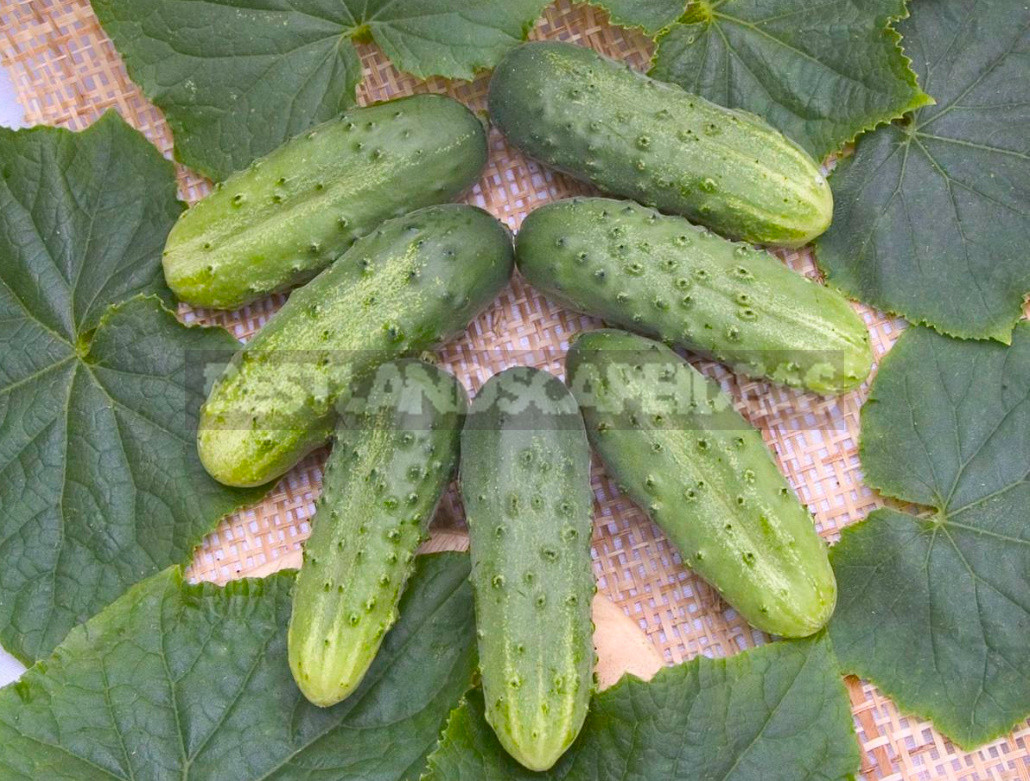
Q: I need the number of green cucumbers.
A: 7